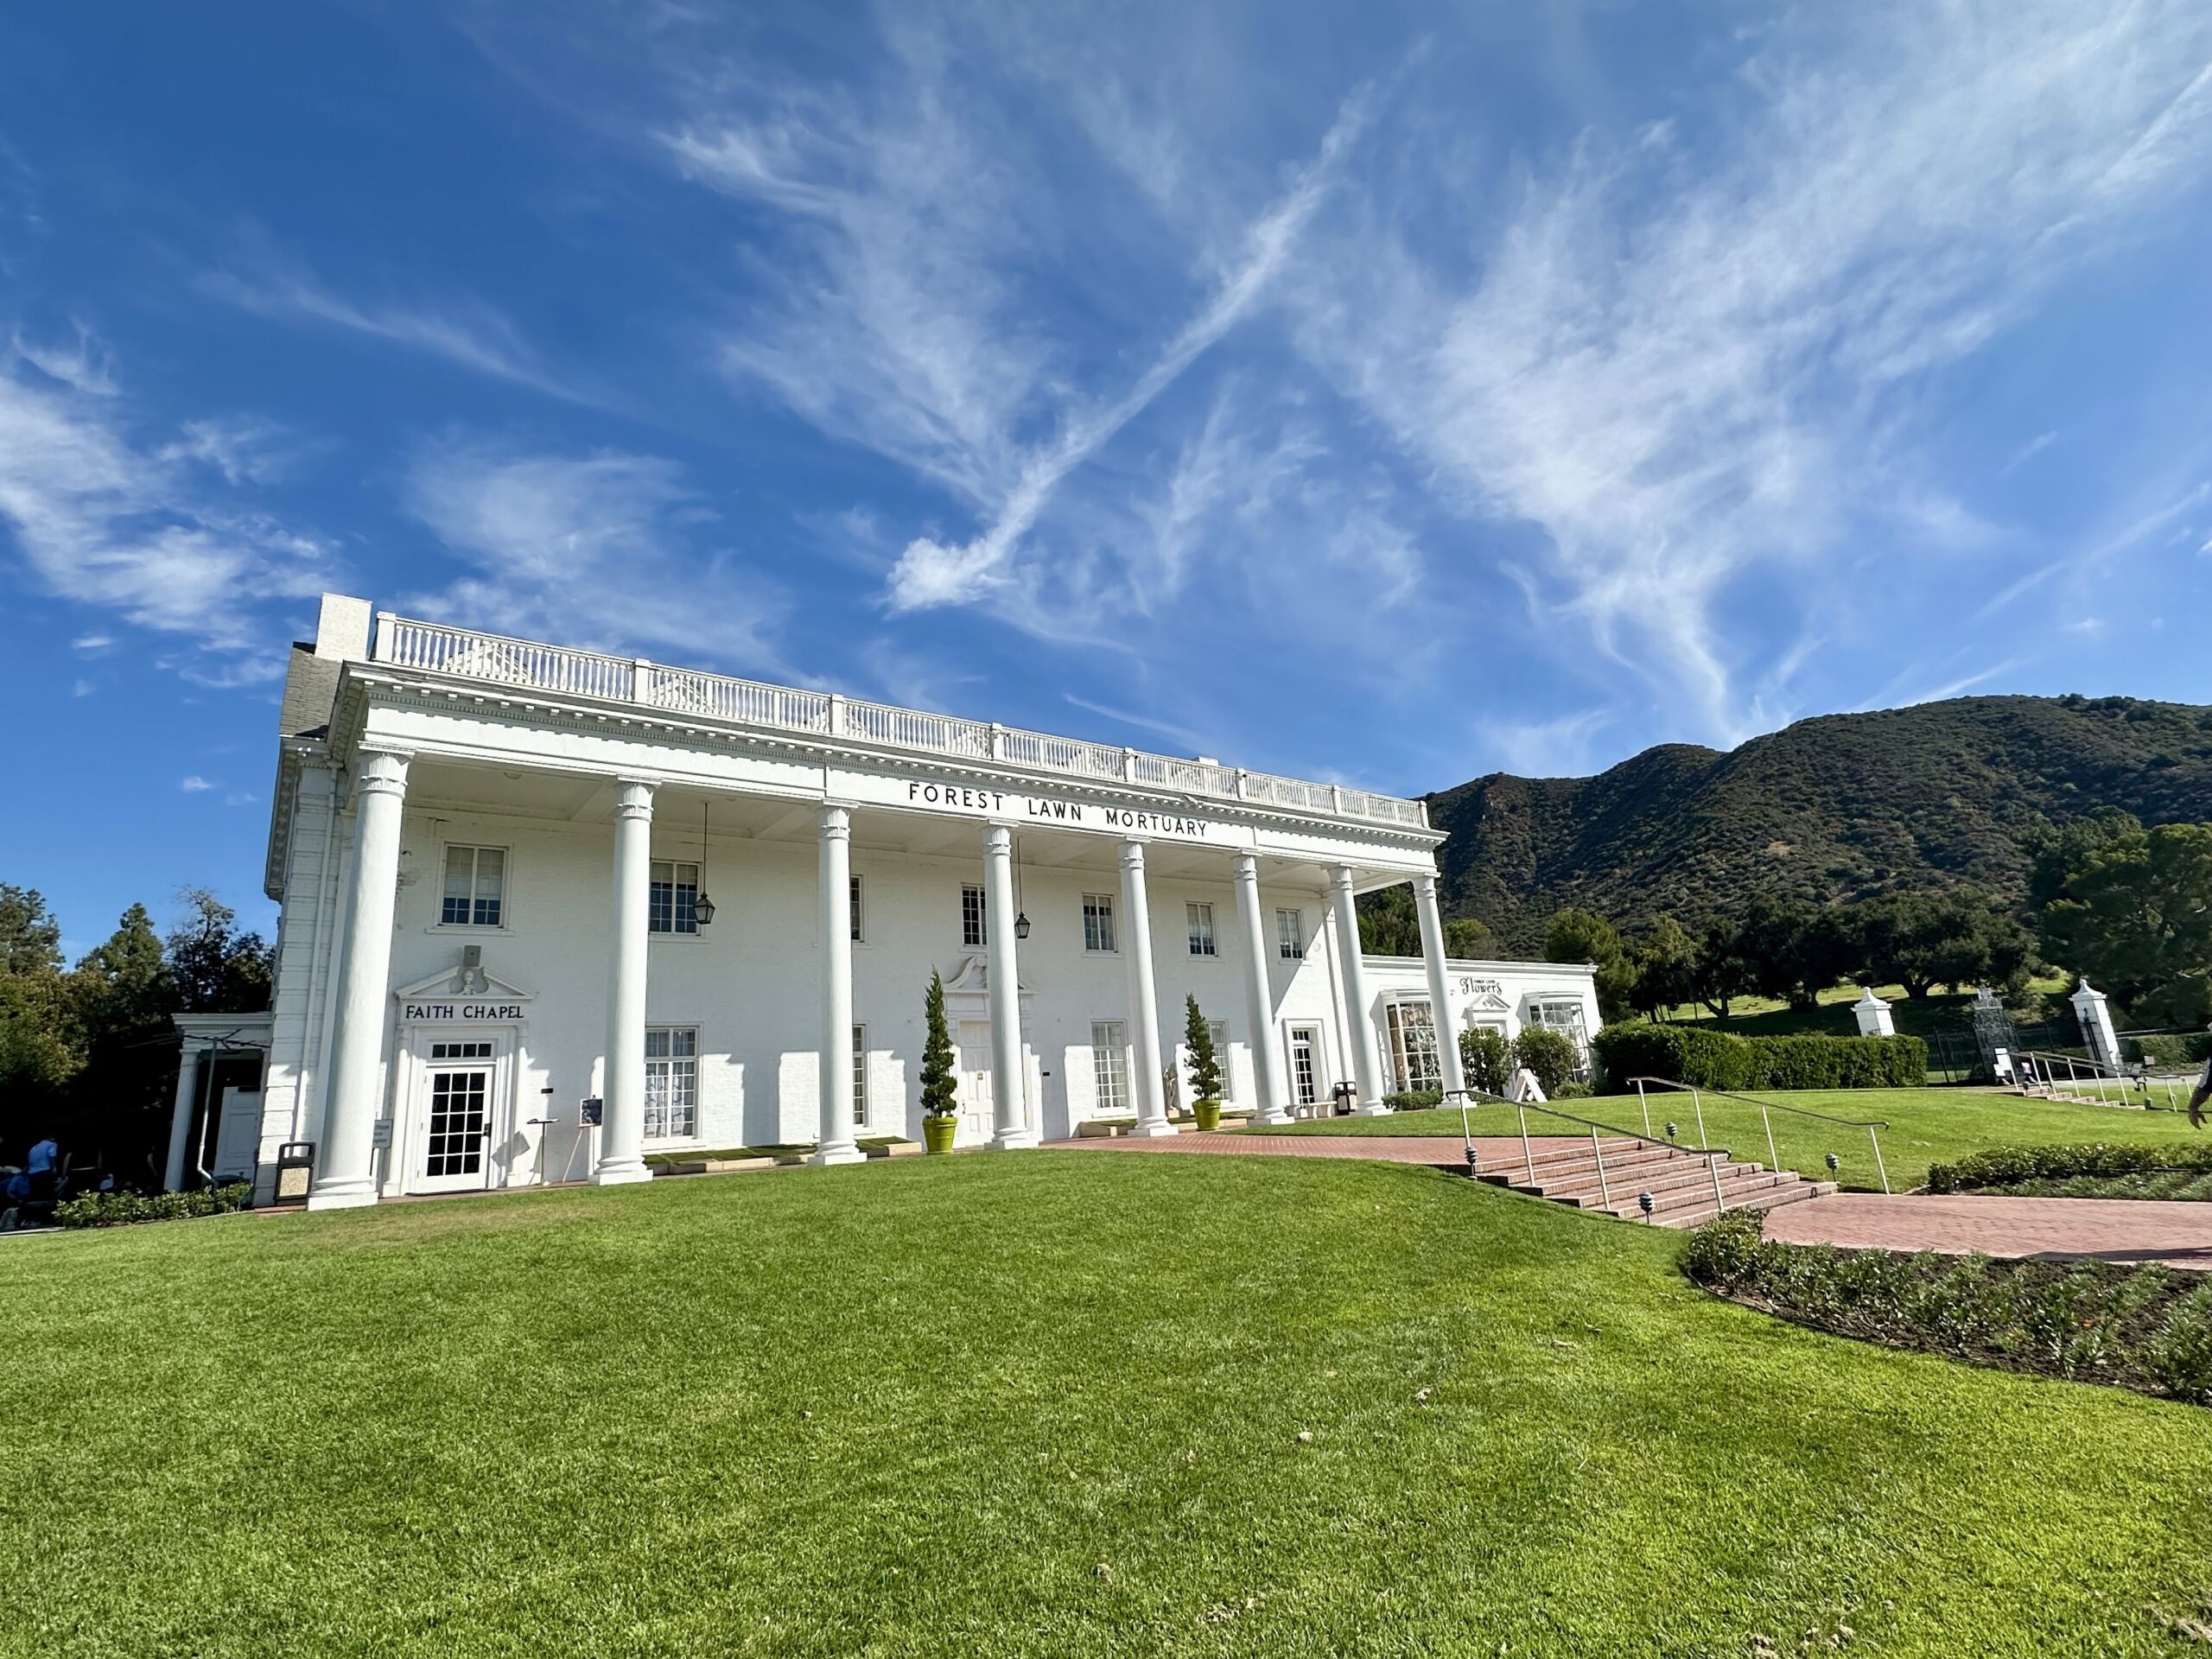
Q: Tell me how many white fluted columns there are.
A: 8